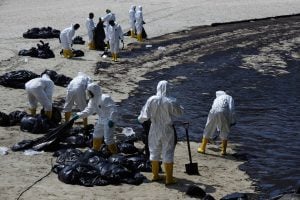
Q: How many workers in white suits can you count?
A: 11